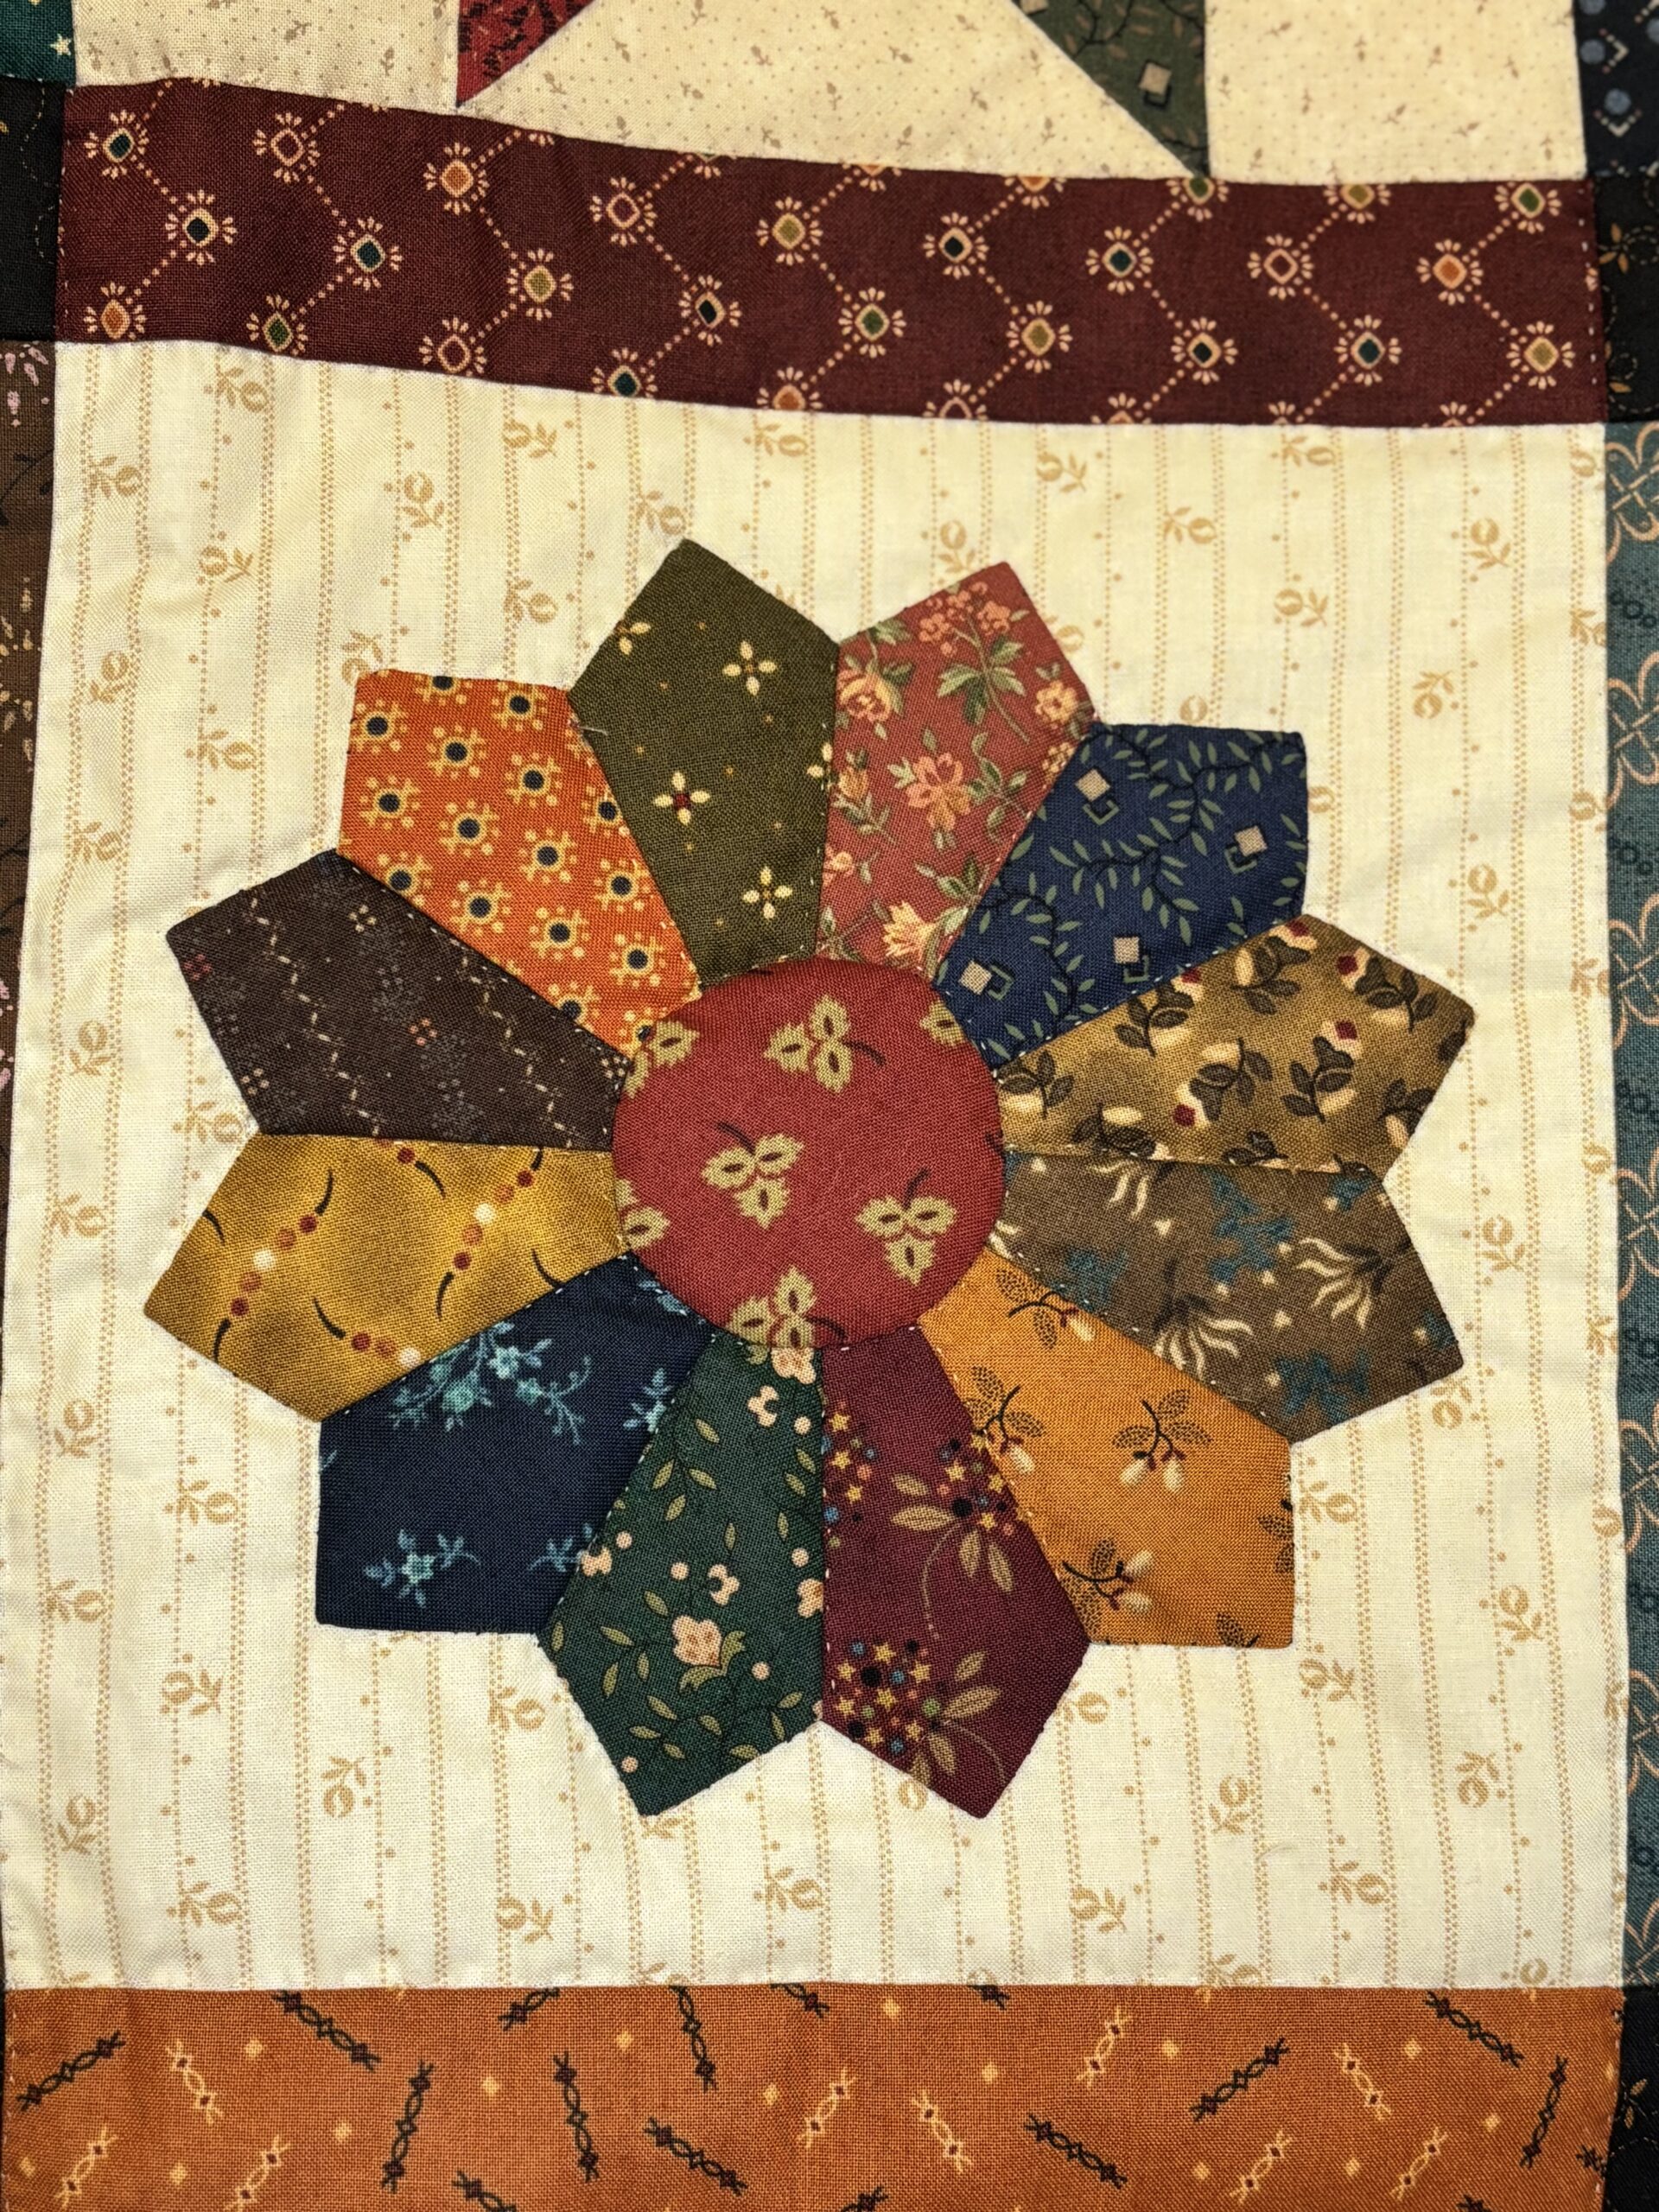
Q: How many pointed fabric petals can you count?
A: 12